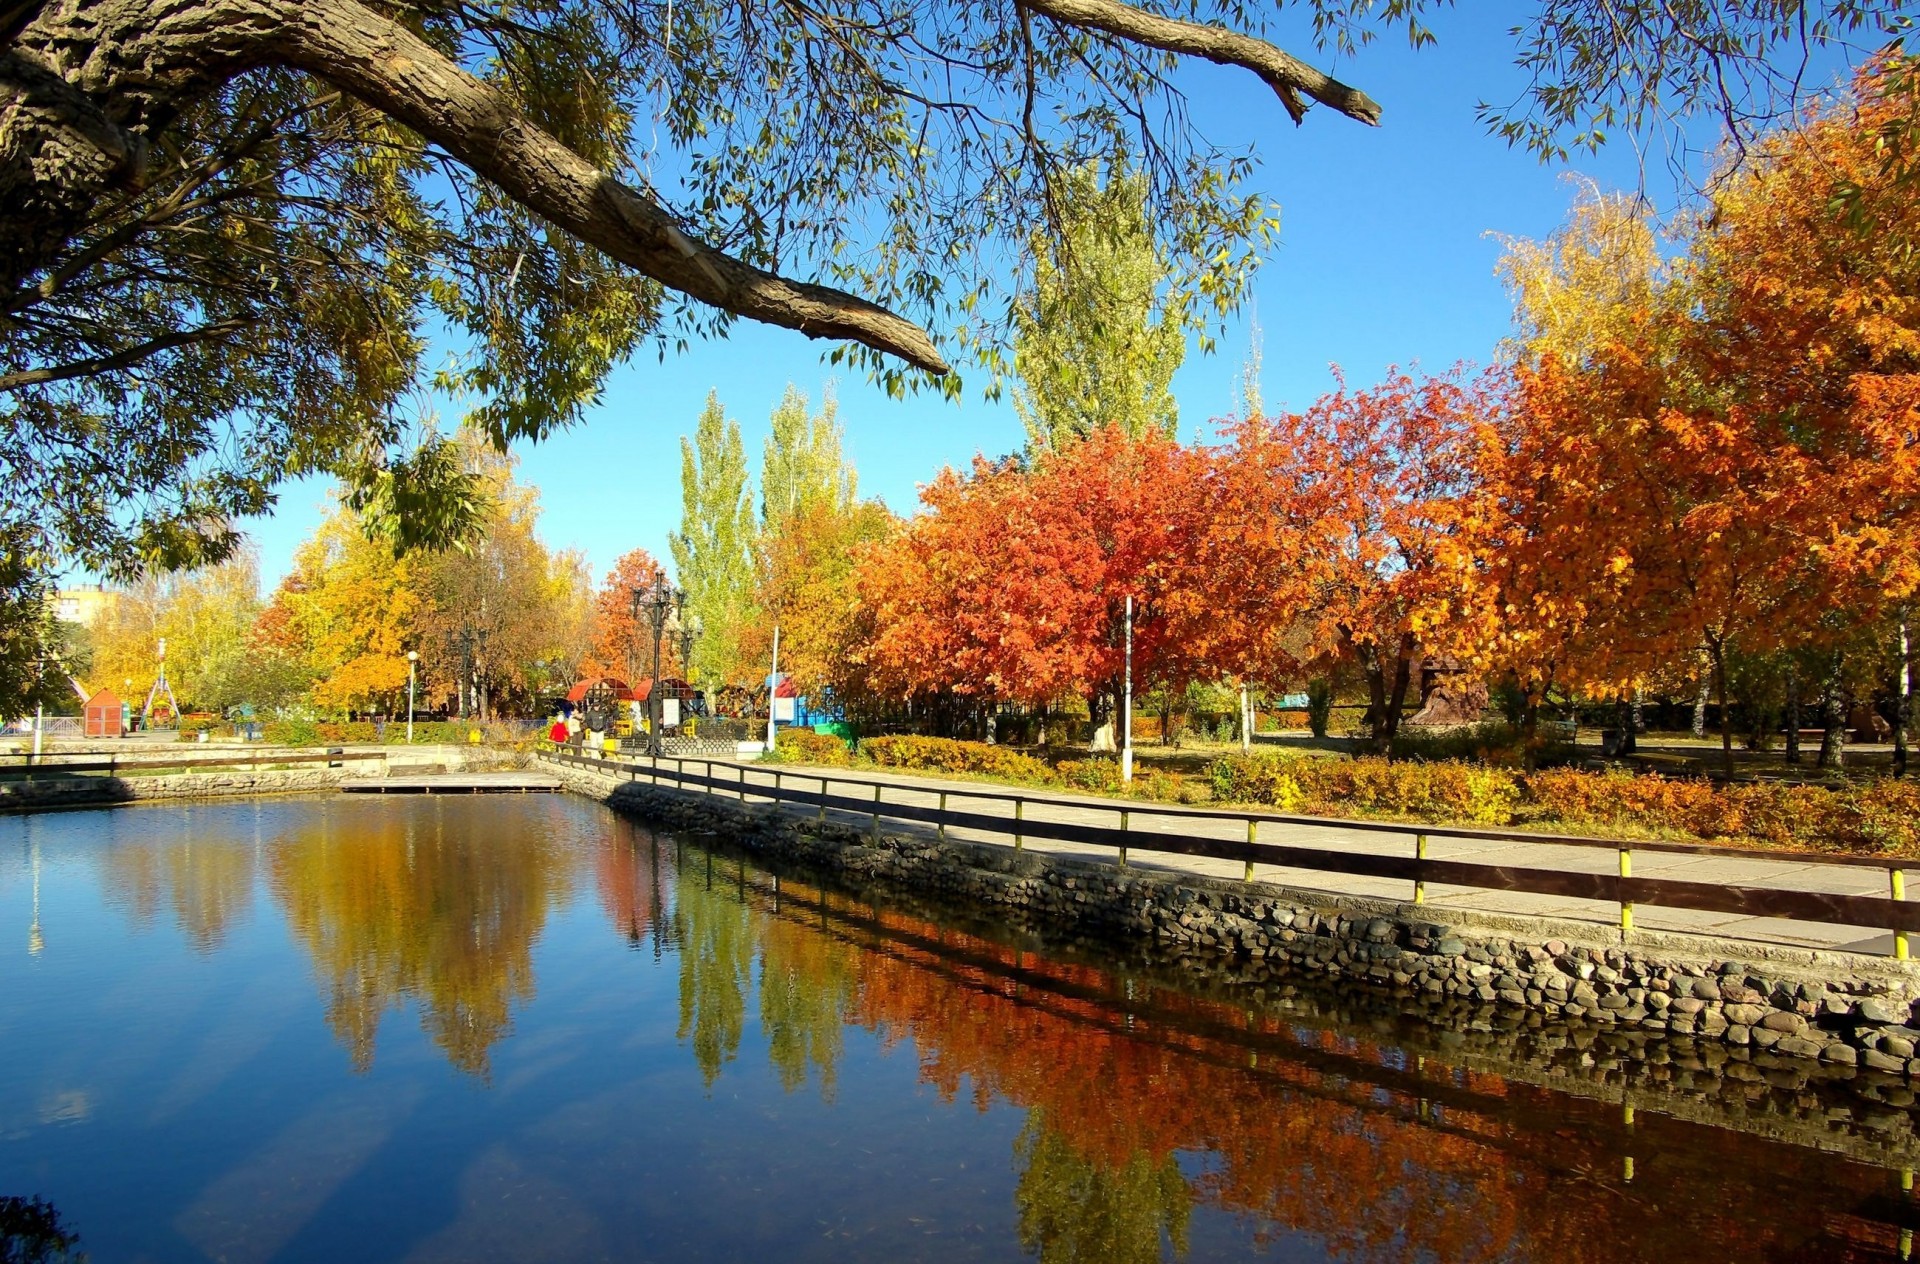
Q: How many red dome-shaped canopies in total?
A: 2